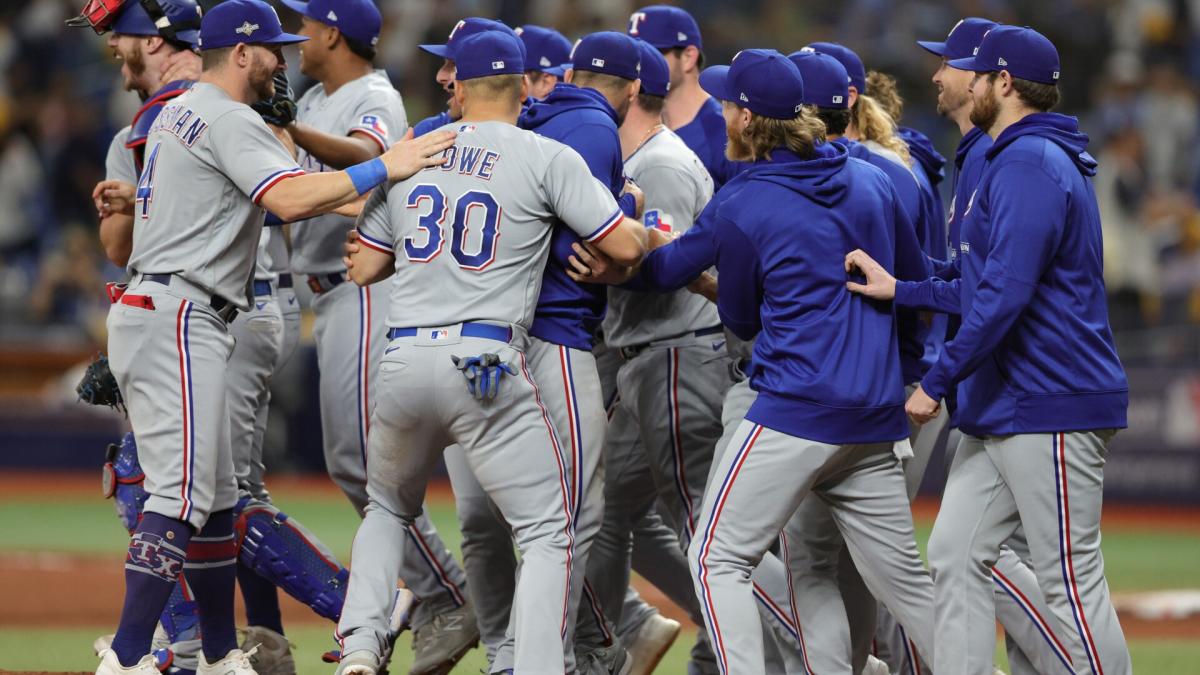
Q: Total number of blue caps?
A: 13